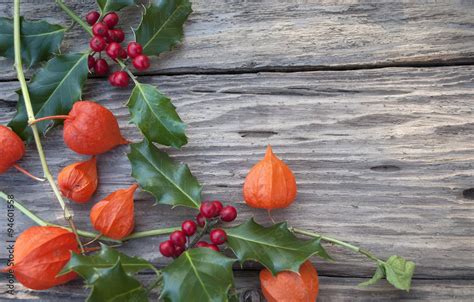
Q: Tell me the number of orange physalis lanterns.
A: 7